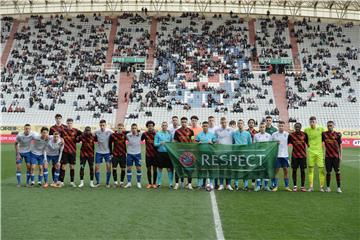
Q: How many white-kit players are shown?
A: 10